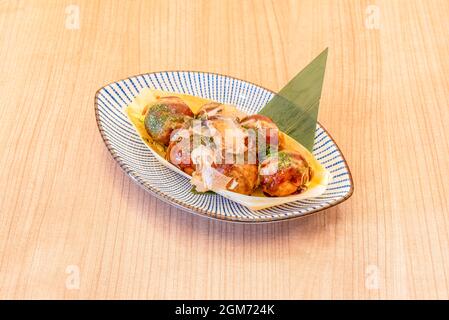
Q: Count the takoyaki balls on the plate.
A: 6